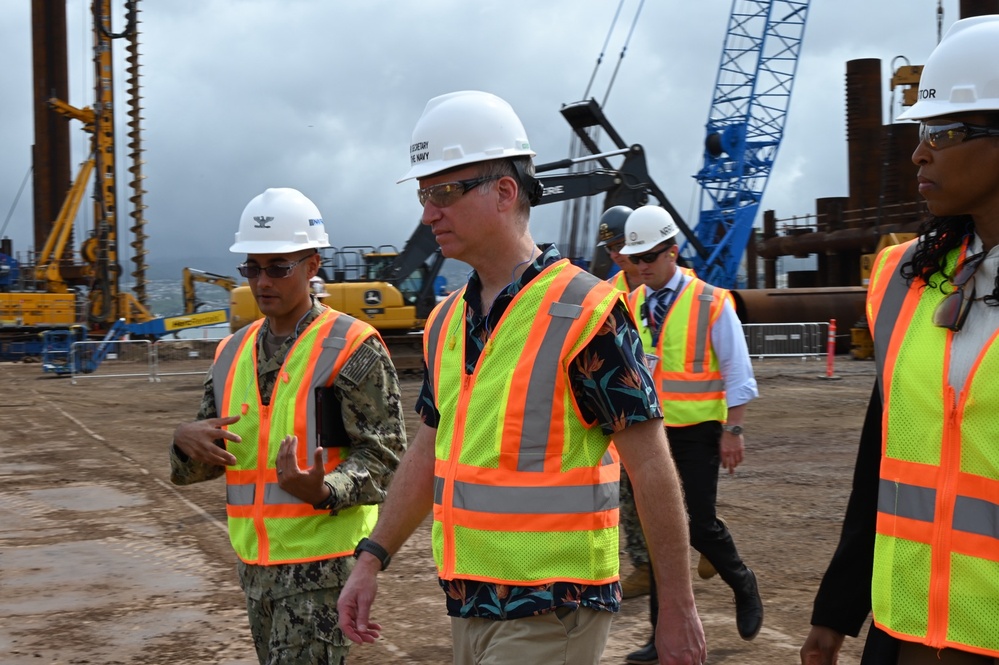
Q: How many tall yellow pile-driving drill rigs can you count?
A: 1